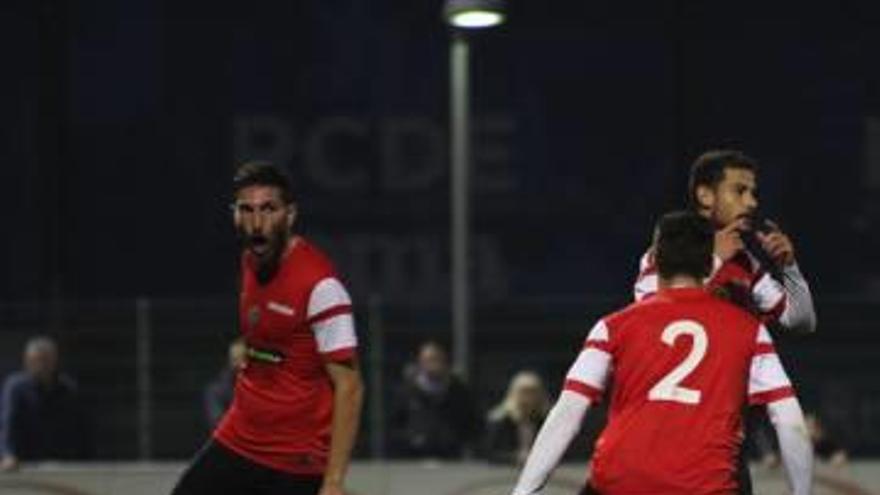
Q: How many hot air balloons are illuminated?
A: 0